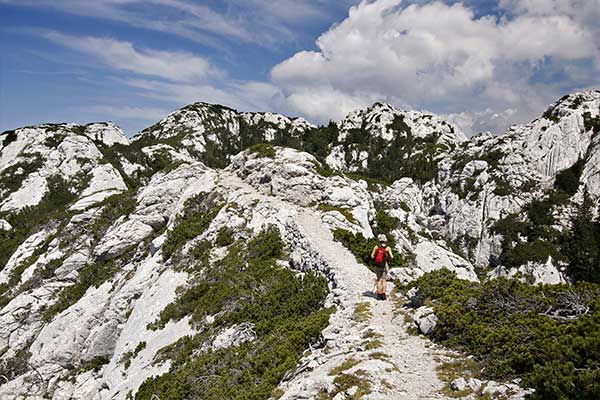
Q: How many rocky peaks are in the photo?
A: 4